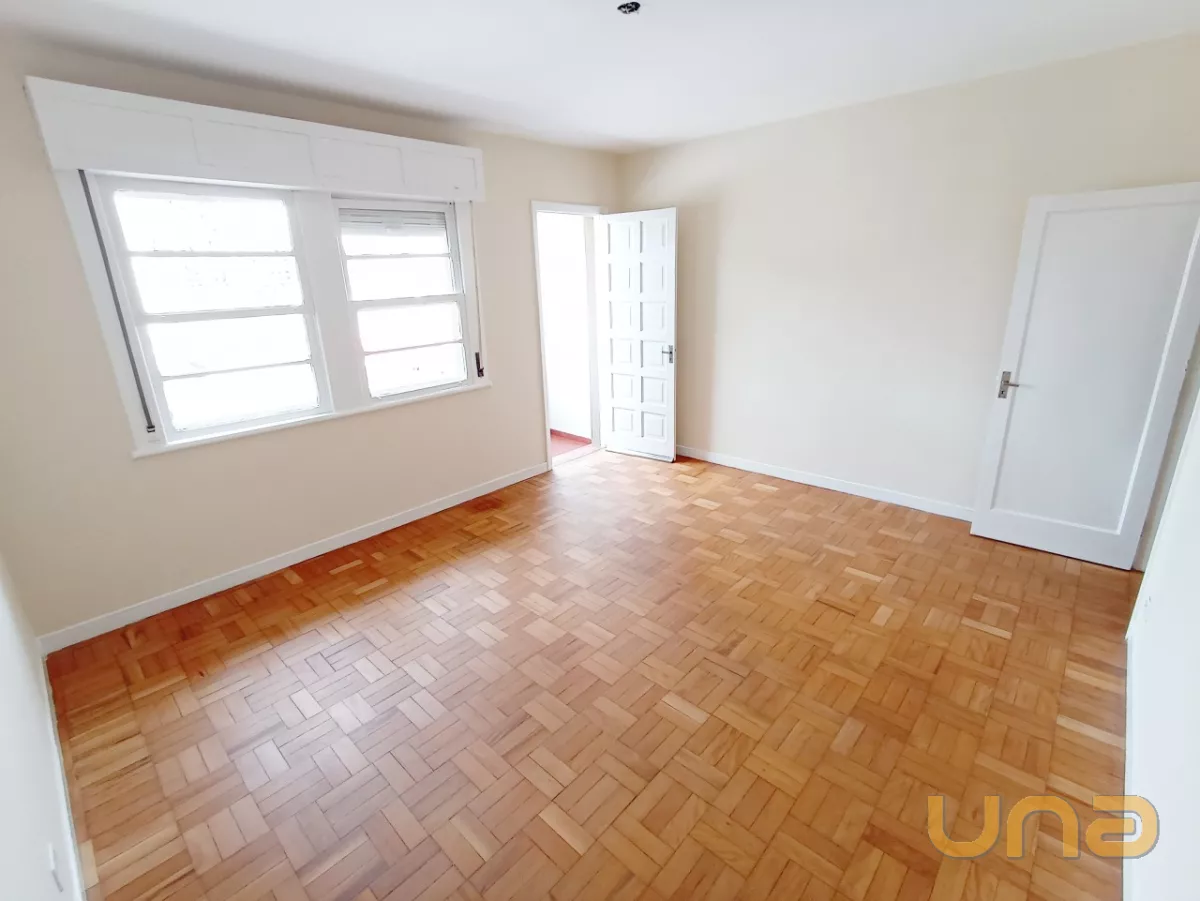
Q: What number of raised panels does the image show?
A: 12